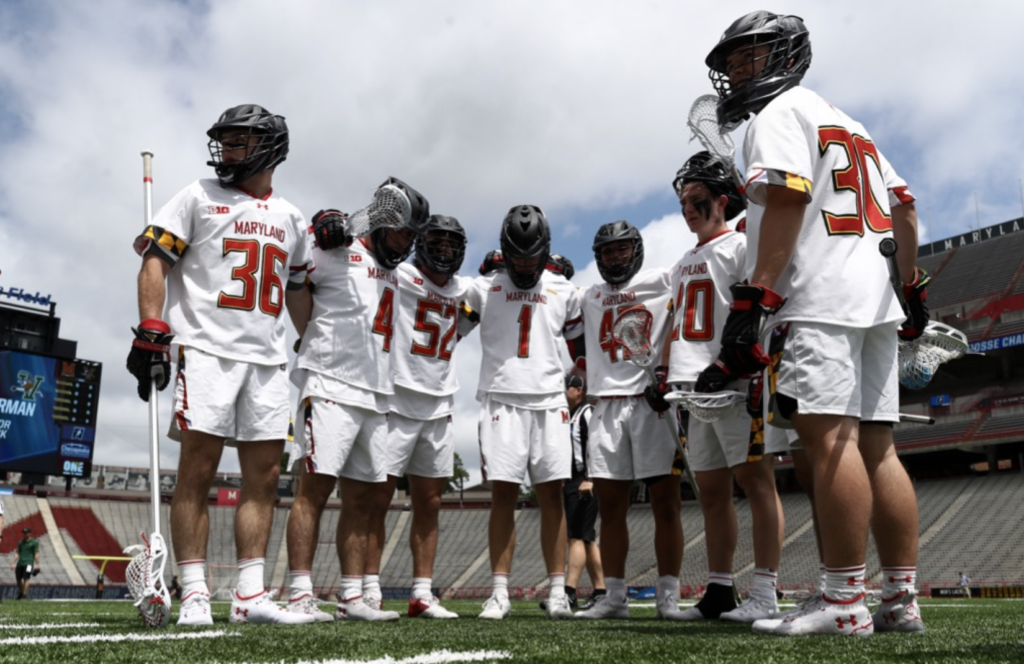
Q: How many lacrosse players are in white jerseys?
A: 7